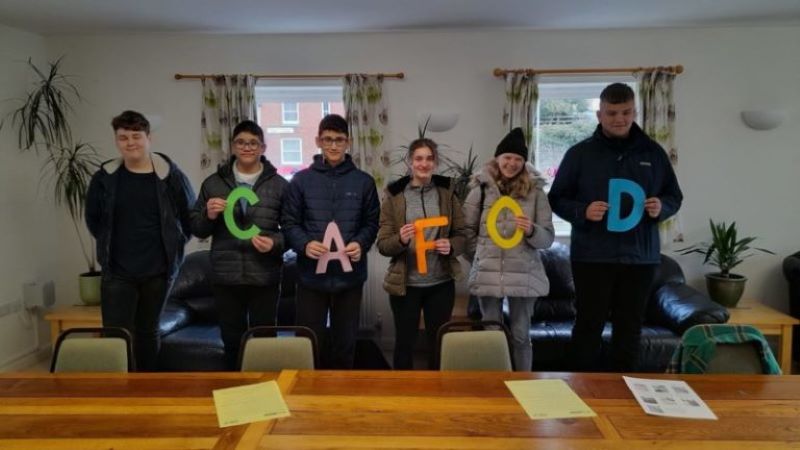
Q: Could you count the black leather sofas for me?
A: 2